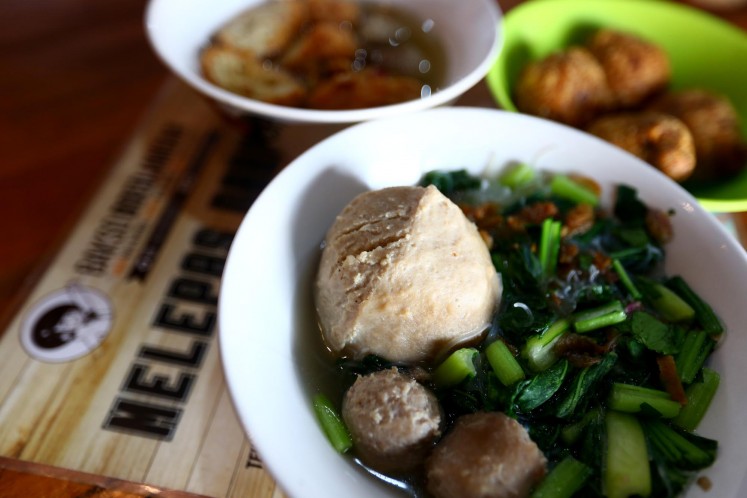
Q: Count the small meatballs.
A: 2